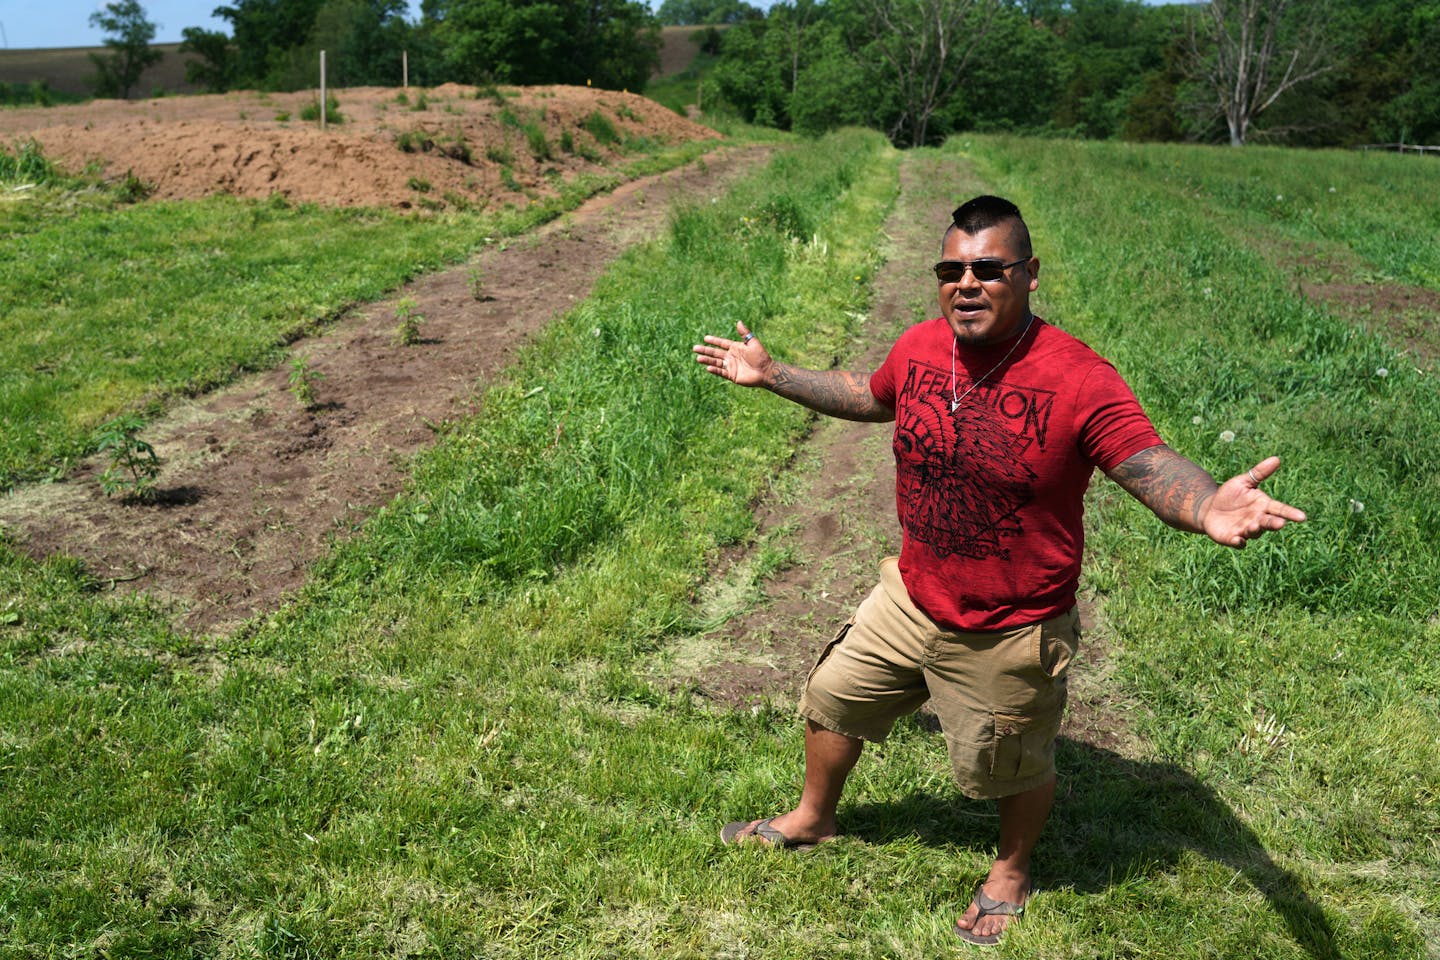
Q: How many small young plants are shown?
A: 4